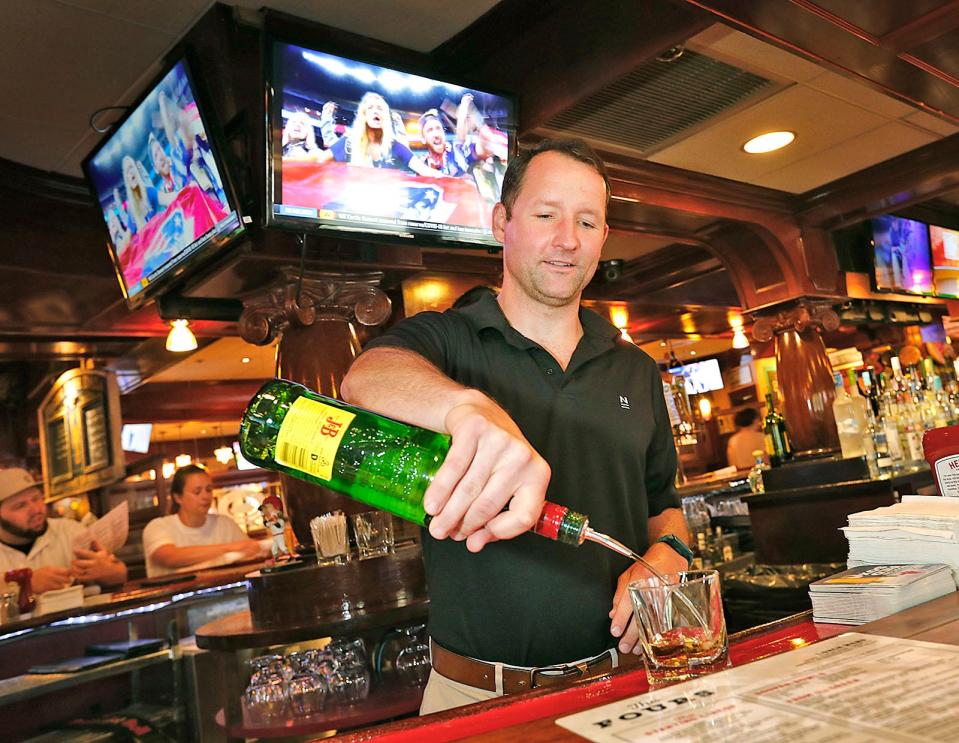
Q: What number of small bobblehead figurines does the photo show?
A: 1